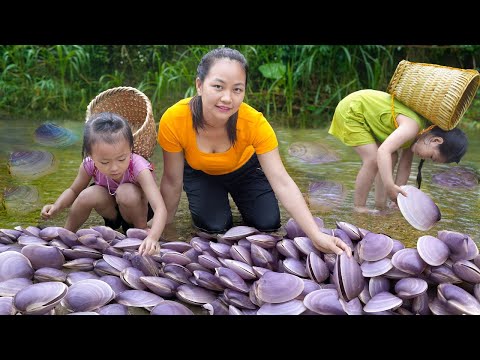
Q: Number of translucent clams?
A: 6